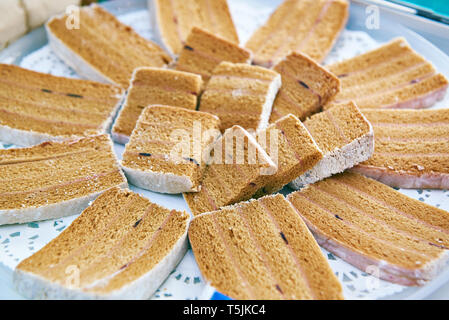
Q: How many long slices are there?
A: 10